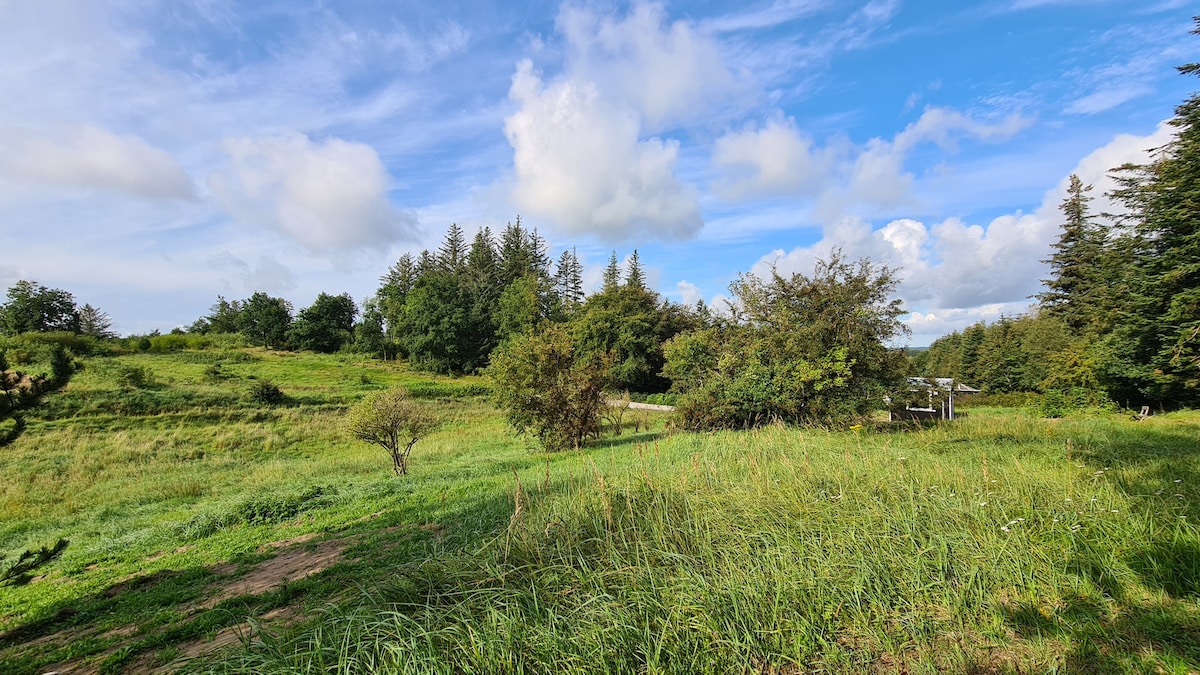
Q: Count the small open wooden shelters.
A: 1